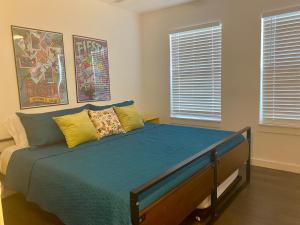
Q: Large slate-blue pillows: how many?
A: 2